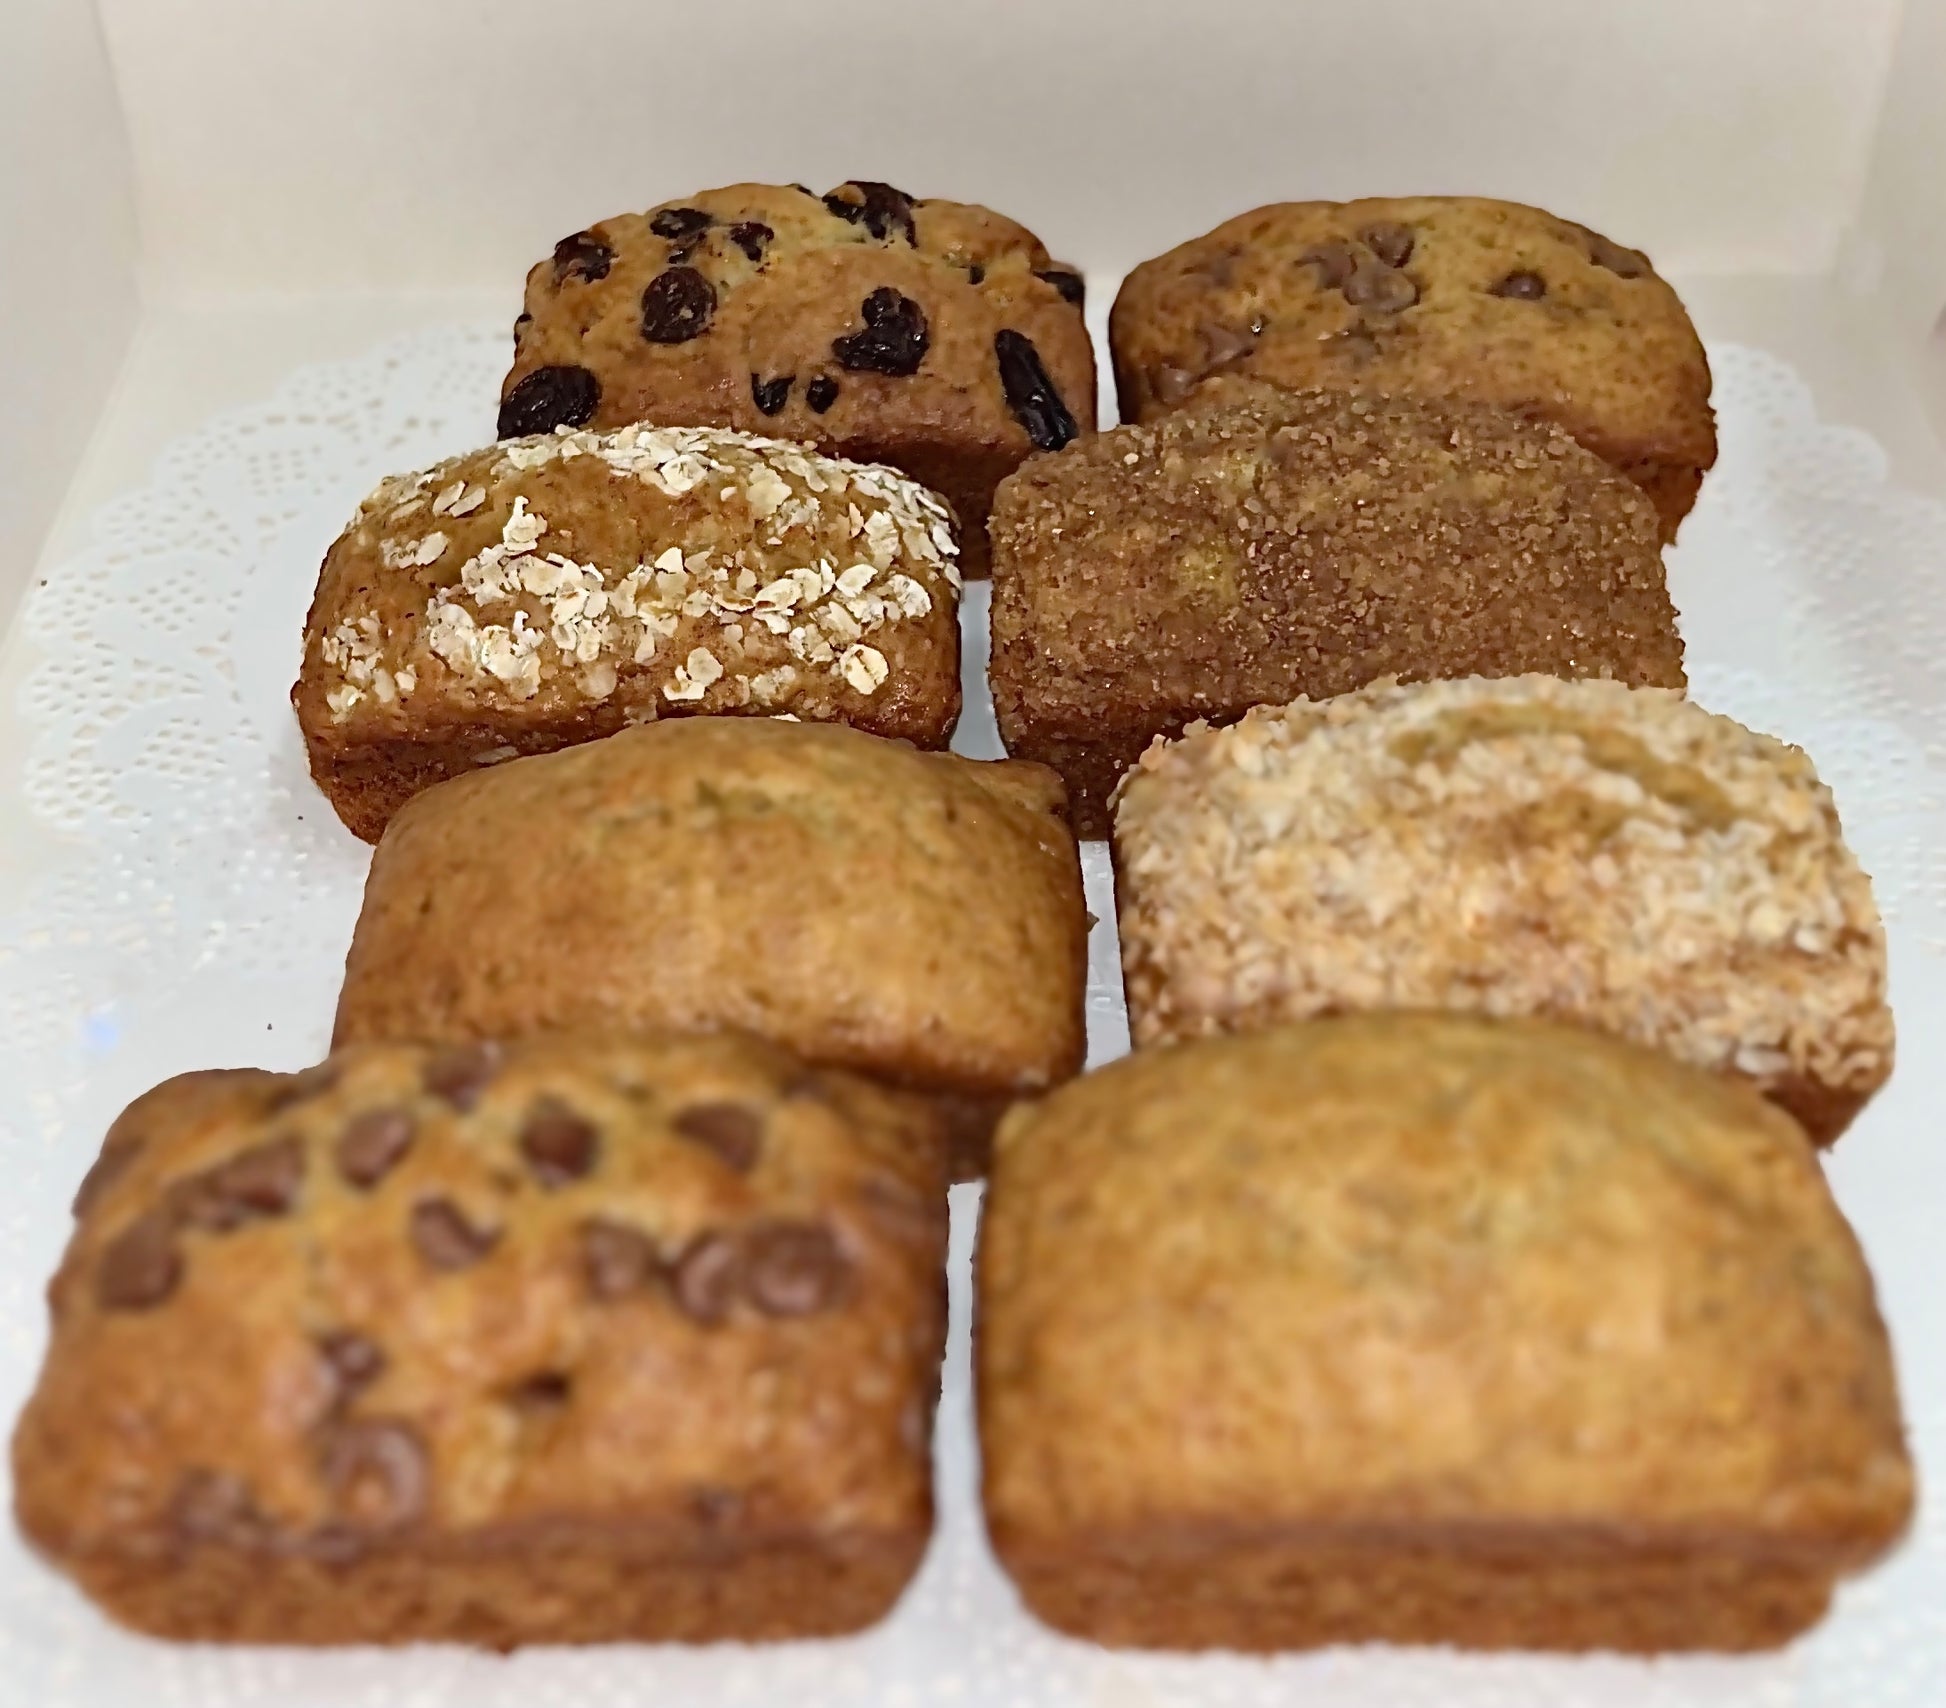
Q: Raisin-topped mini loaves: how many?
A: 1